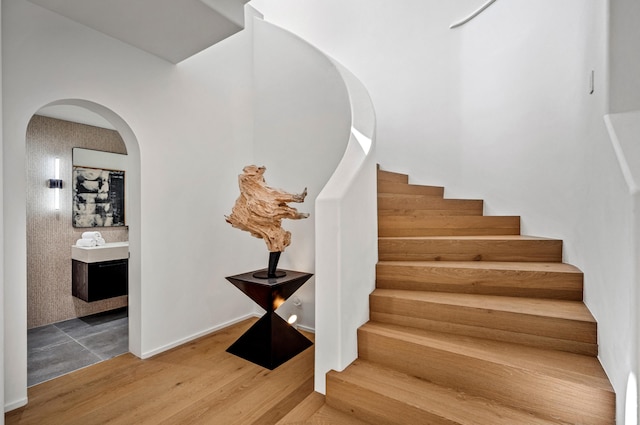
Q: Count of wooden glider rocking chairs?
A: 0